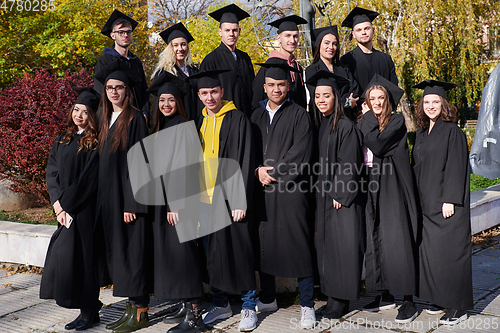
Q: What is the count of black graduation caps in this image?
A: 14